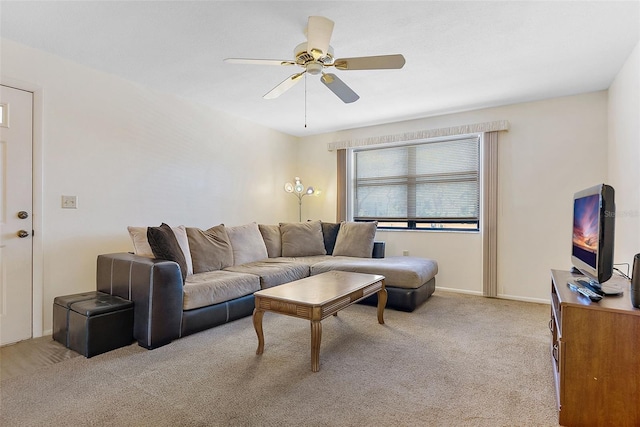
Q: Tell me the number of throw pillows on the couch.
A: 8